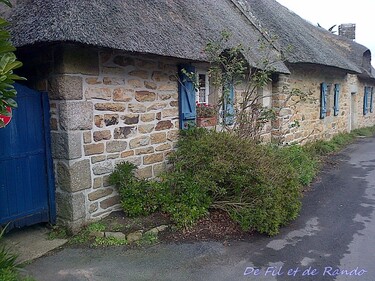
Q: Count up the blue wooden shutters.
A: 6